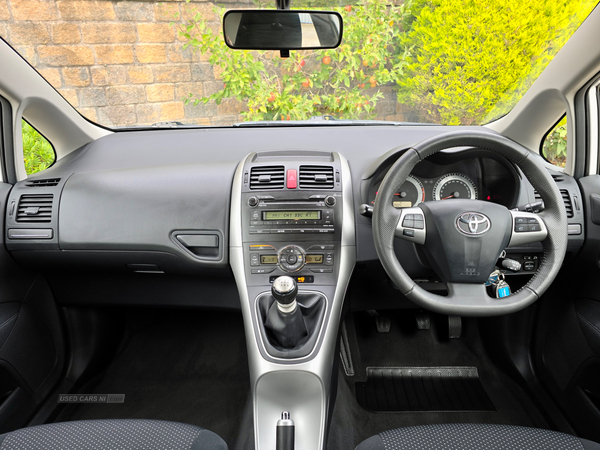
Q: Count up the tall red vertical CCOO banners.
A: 0